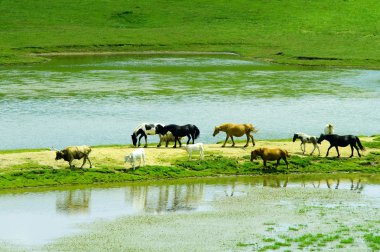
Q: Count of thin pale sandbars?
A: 1